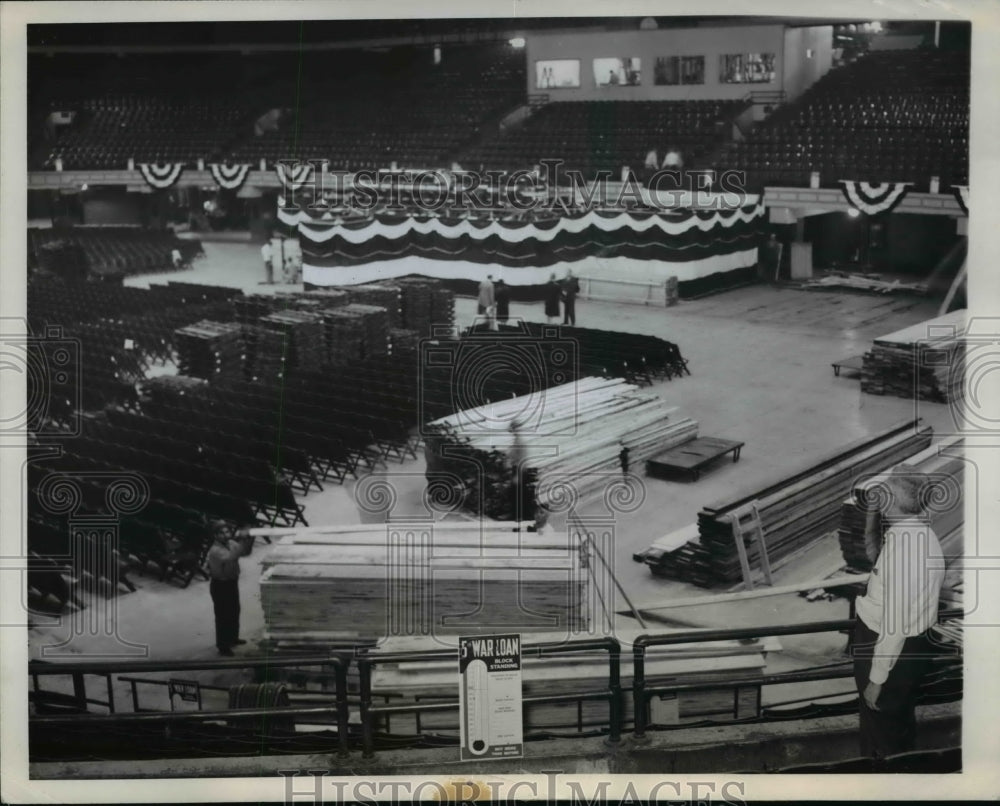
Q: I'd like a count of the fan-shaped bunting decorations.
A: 5